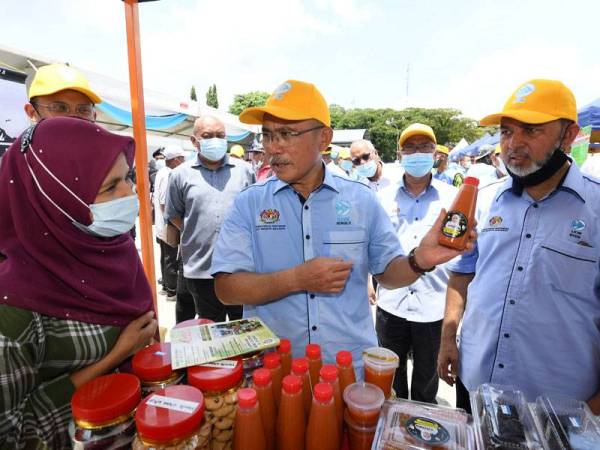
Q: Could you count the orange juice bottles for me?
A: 11